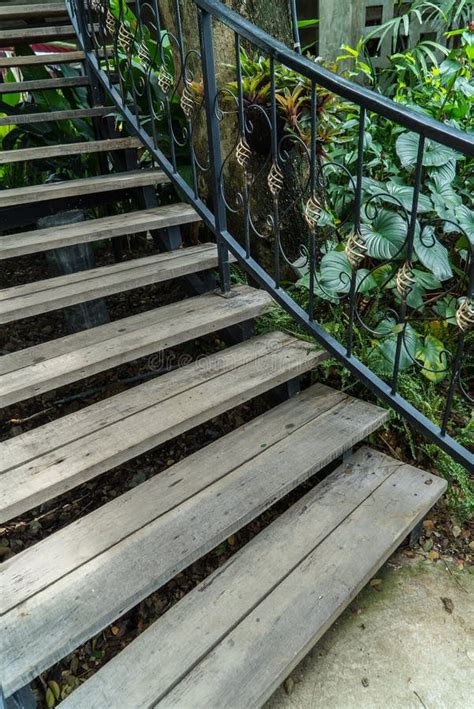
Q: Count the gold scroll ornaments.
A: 11